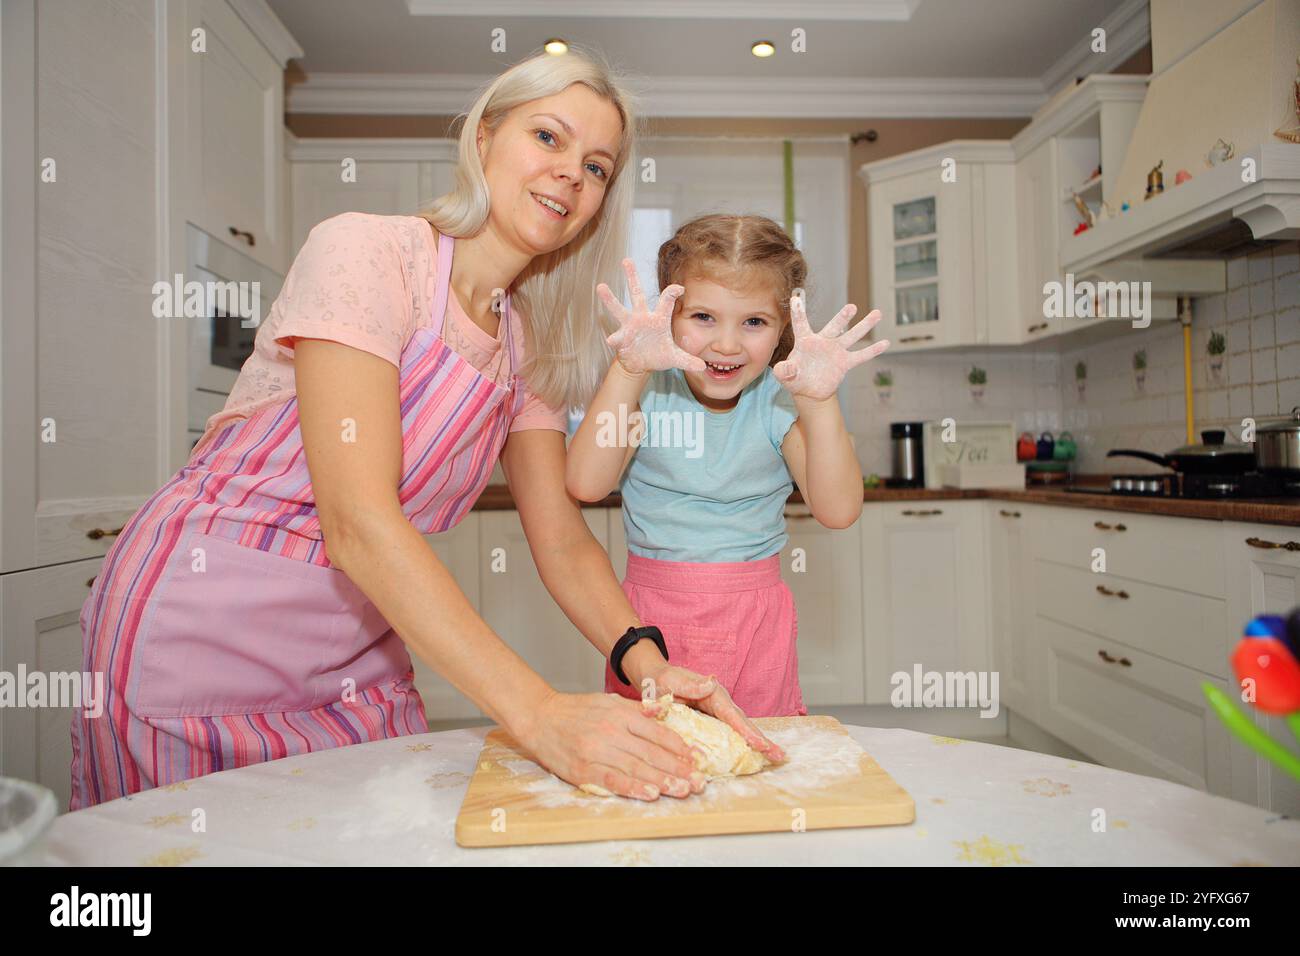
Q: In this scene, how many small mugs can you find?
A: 3